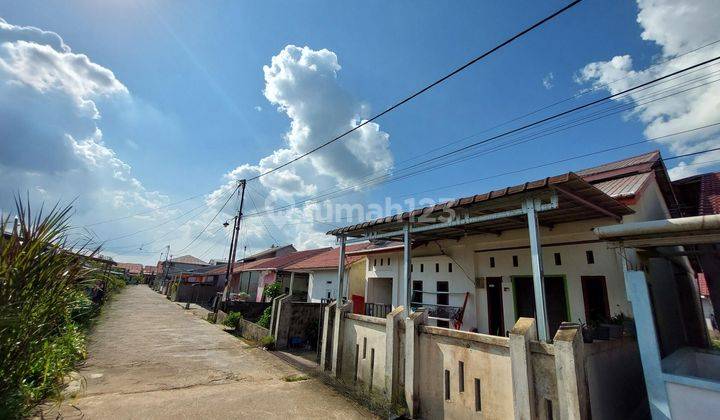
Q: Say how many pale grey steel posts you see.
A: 3